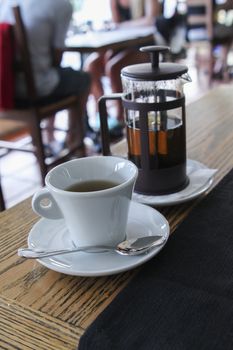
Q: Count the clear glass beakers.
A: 1